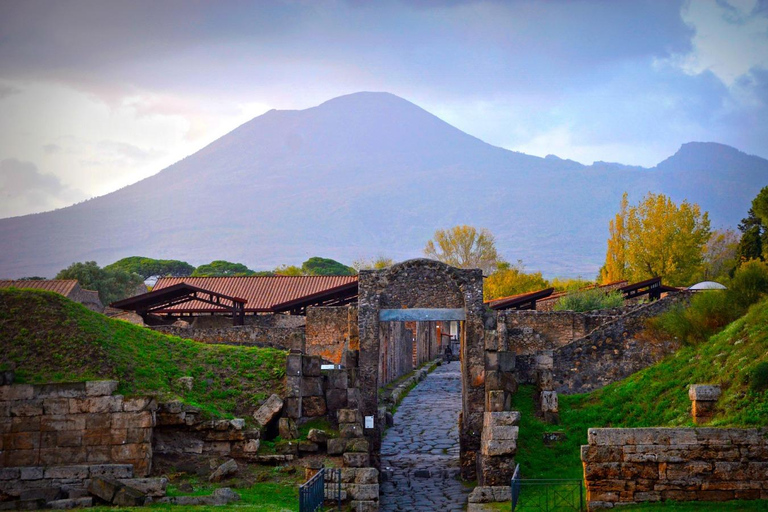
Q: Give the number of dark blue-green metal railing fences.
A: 2